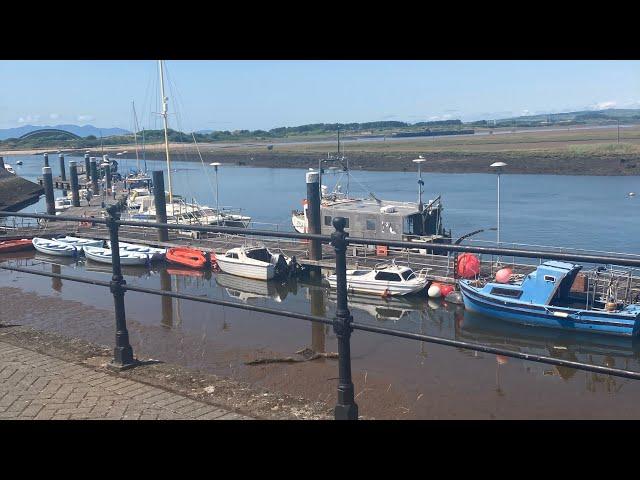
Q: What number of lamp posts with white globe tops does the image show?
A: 3